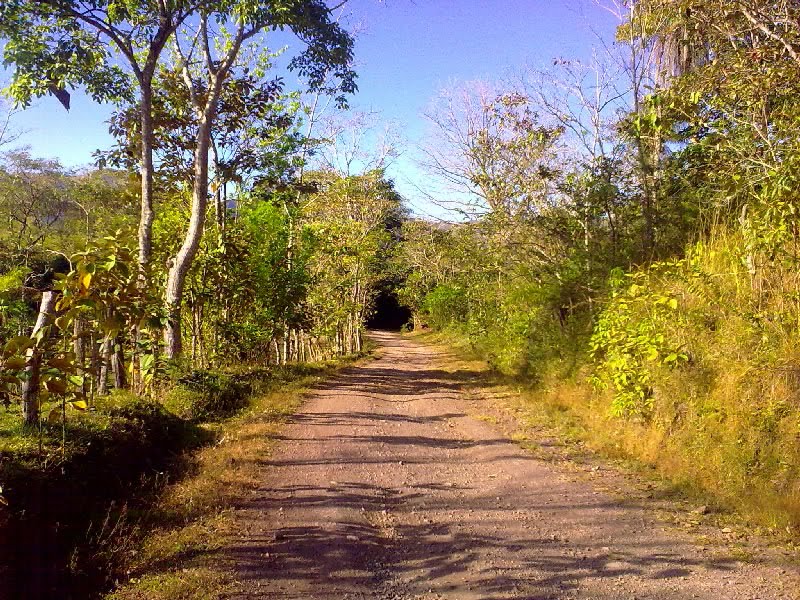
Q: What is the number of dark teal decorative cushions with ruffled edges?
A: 0